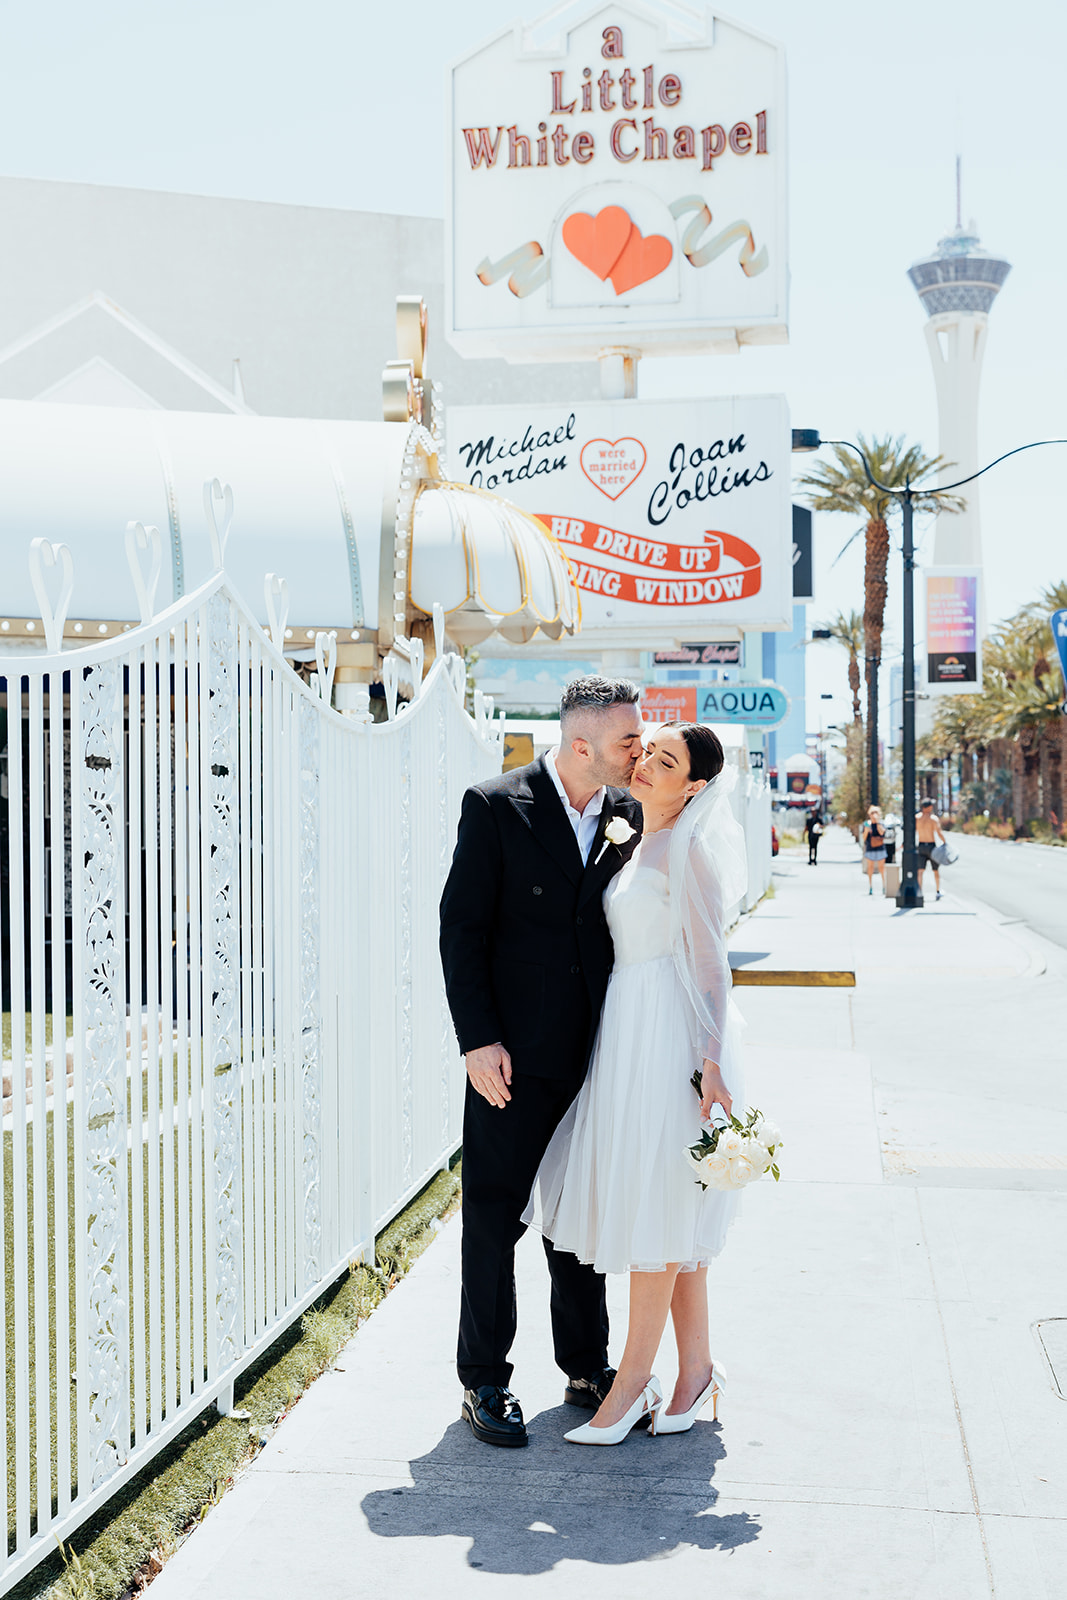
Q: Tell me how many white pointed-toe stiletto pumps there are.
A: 2